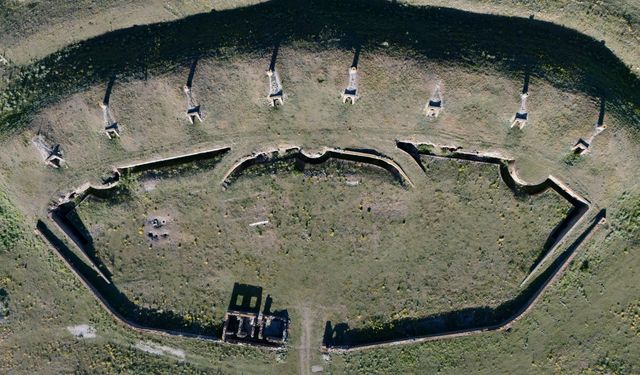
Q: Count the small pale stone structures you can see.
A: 8